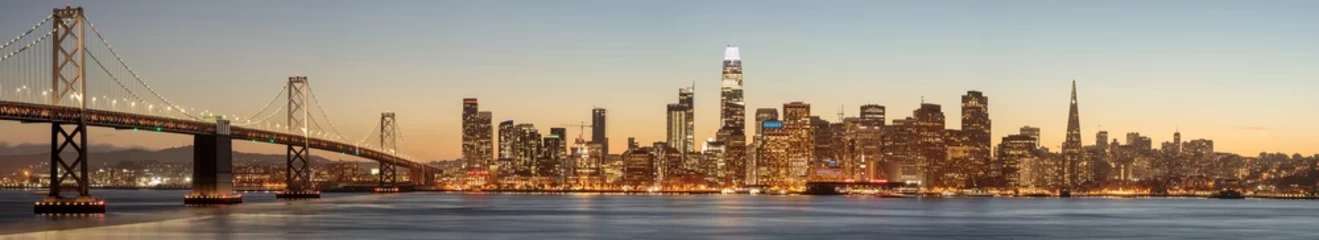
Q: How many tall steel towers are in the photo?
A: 3